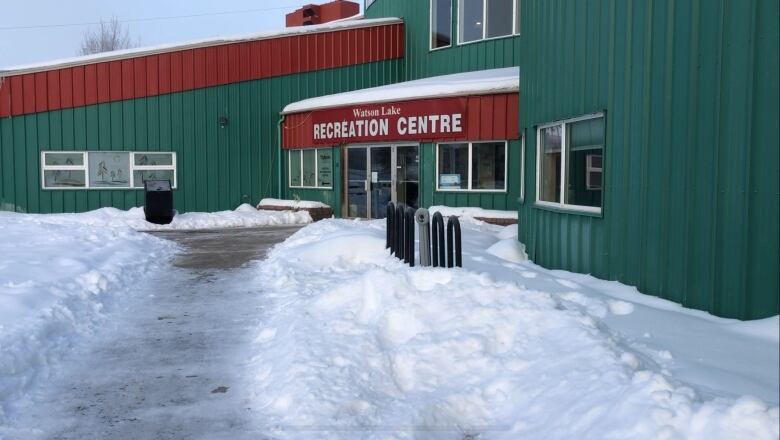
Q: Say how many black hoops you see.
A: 5